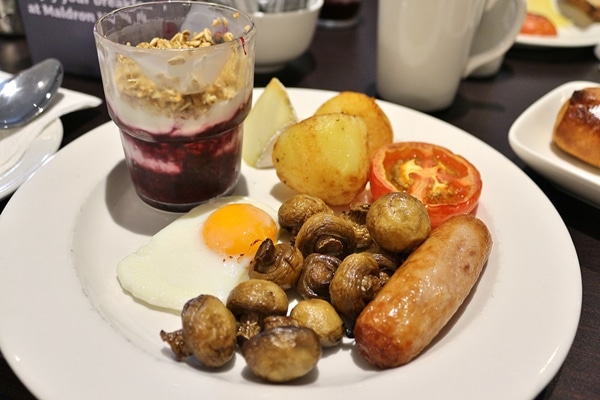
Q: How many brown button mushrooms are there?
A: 11